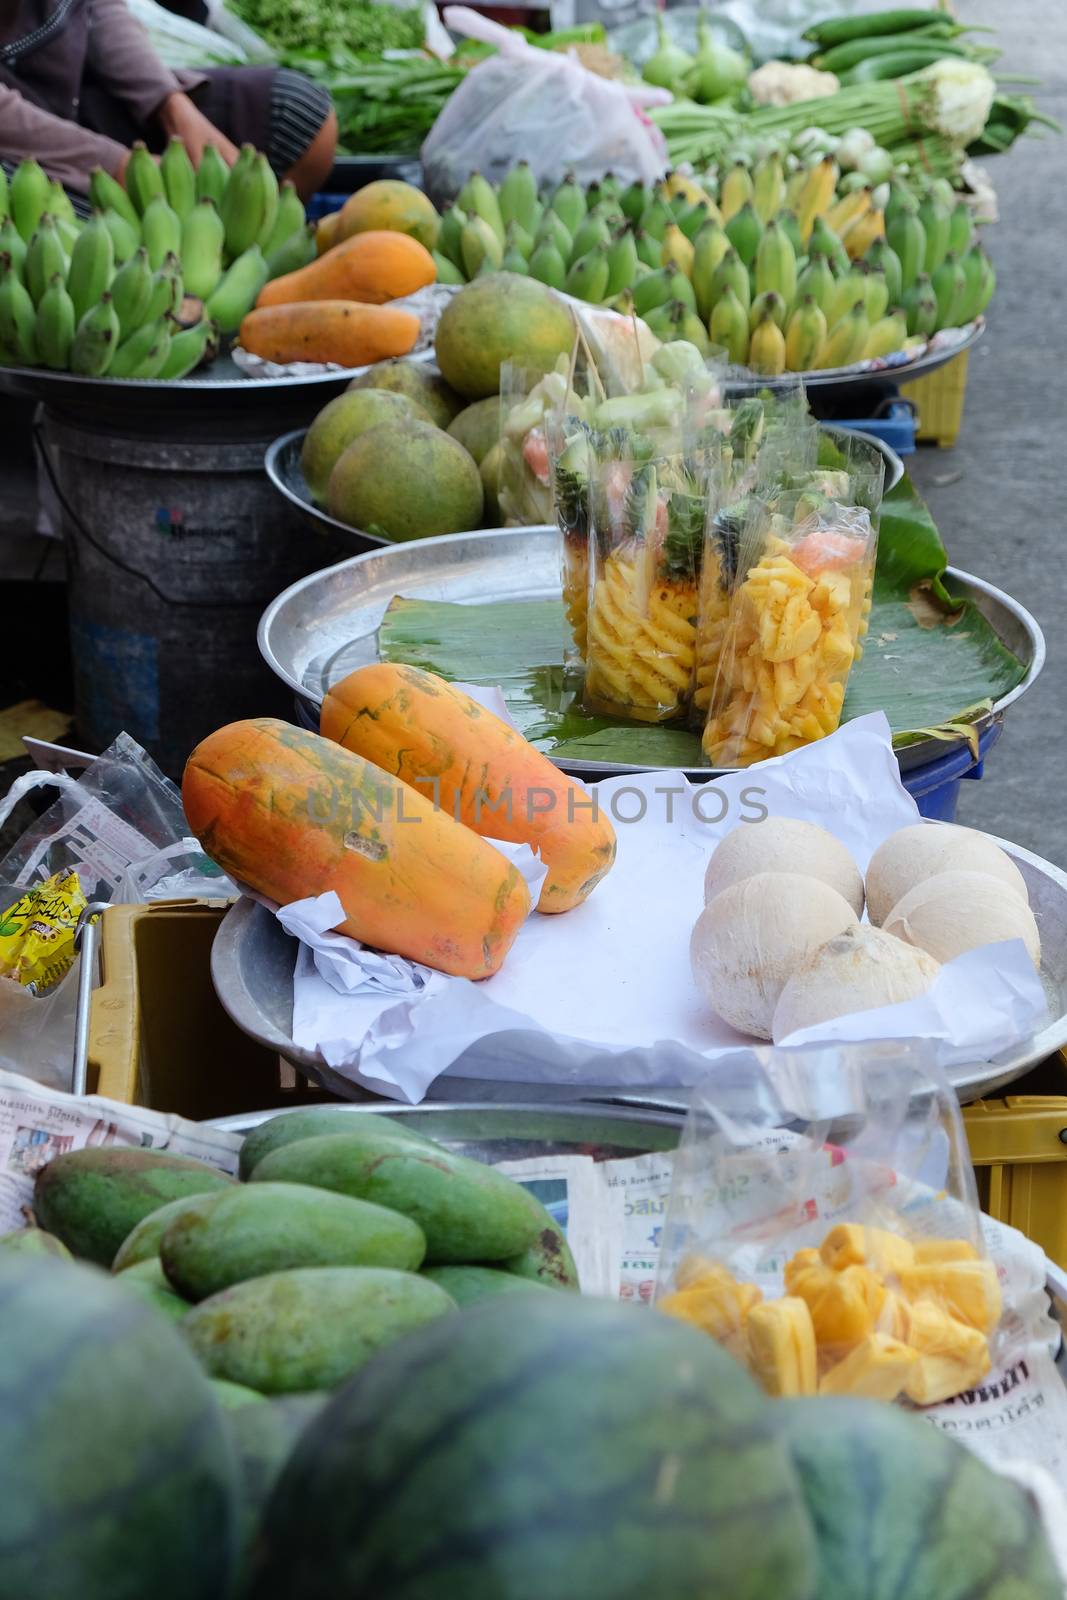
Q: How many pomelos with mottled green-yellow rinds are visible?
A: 6